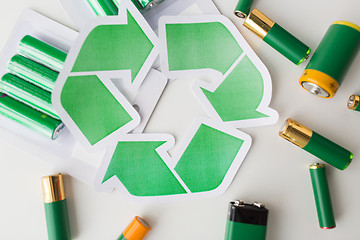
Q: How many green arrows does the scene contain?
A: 3